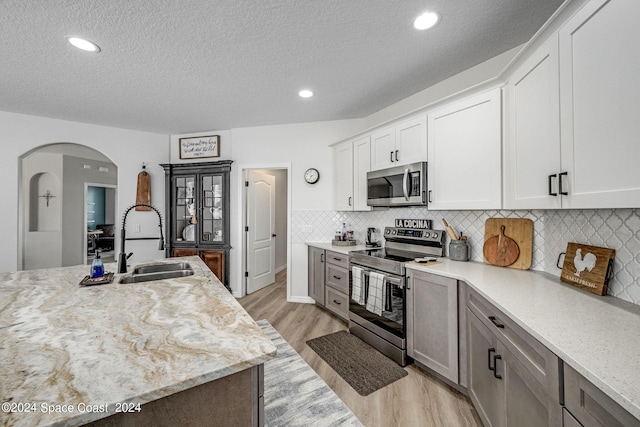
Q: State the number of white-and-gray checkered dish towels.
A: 2